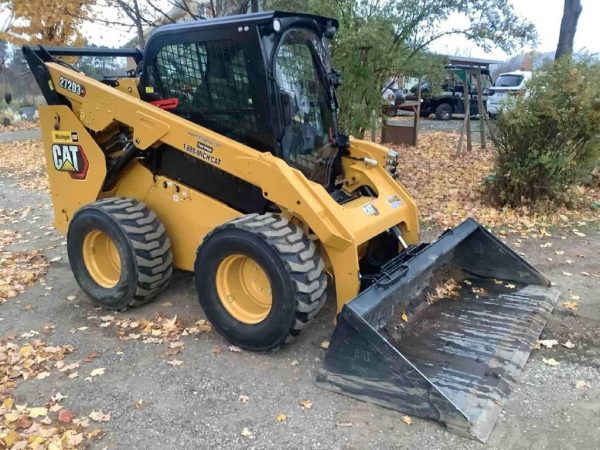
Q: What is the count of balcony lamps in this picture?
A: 0